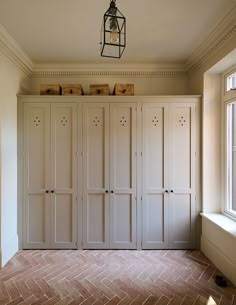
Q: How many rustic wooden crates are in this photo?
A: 4